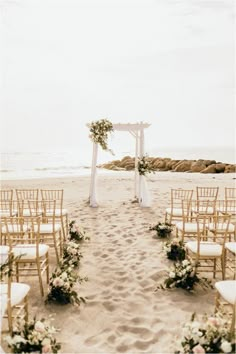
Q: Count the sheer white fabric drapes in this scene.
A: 2